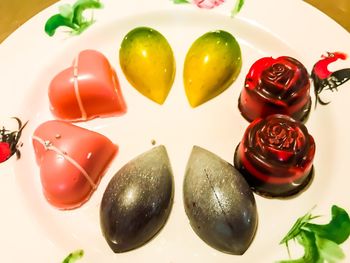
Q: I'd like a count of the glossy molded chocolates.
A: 8